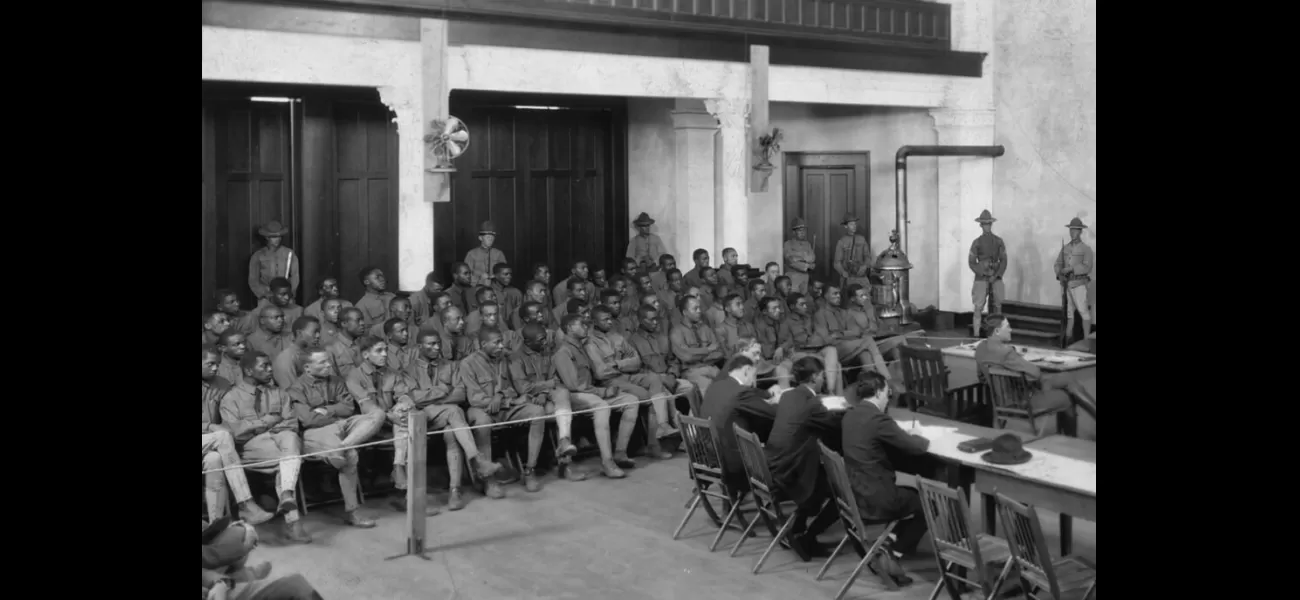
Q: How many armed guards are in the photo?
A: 7